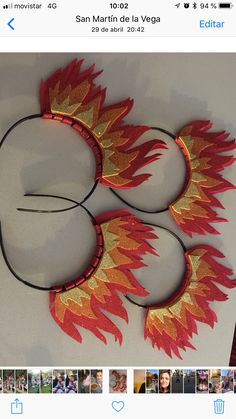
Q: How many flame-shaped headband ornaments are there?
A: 4